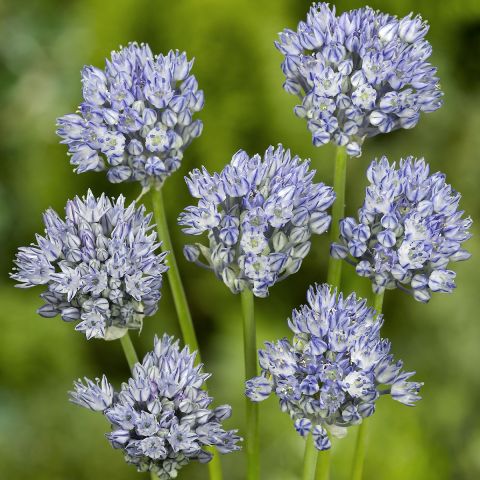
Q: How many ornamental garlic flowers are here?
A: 7